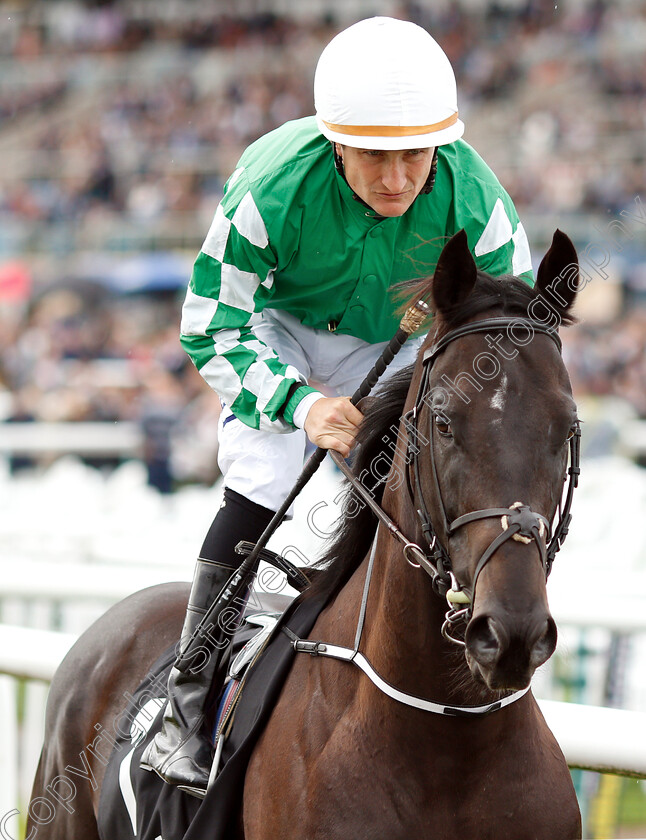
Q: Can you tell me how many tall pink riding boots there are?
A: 0